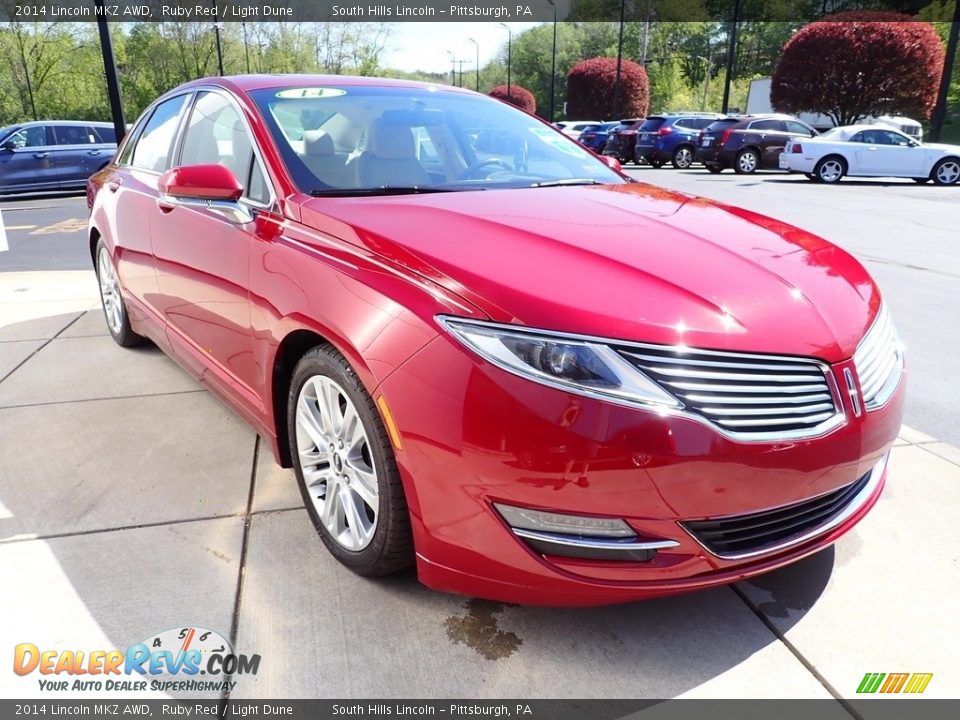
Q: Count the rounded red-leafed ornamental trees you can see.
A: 3